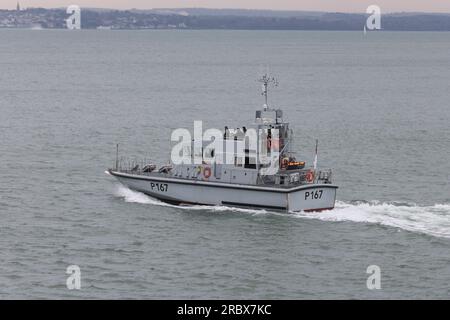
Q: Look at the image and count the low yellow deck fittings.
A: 1